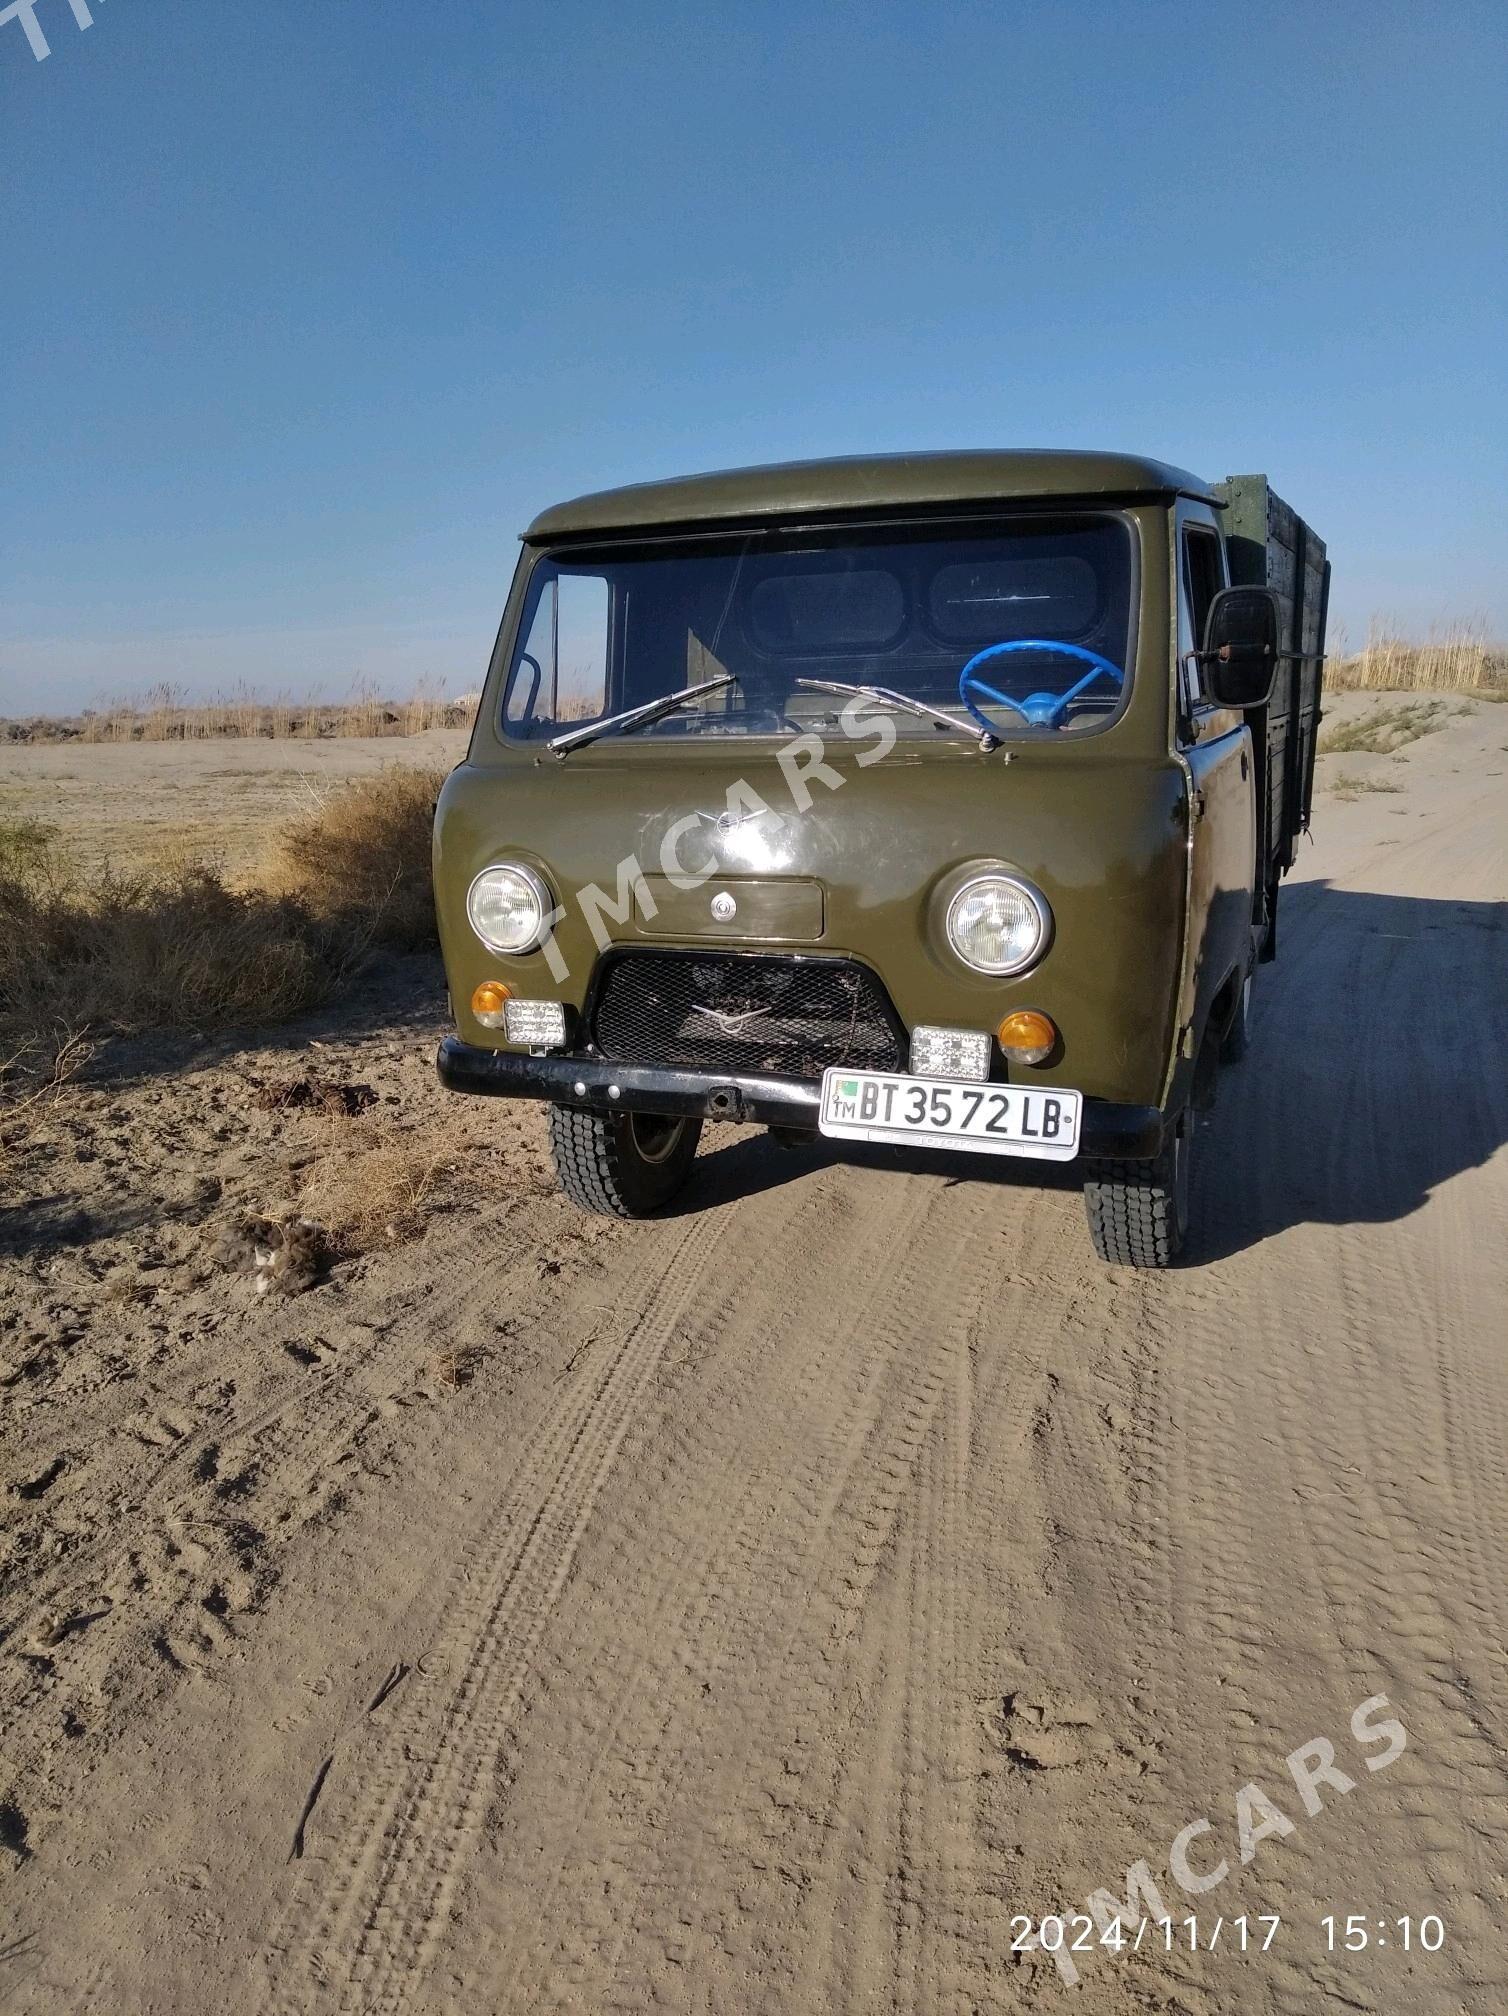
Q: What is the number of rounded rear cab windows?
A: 2